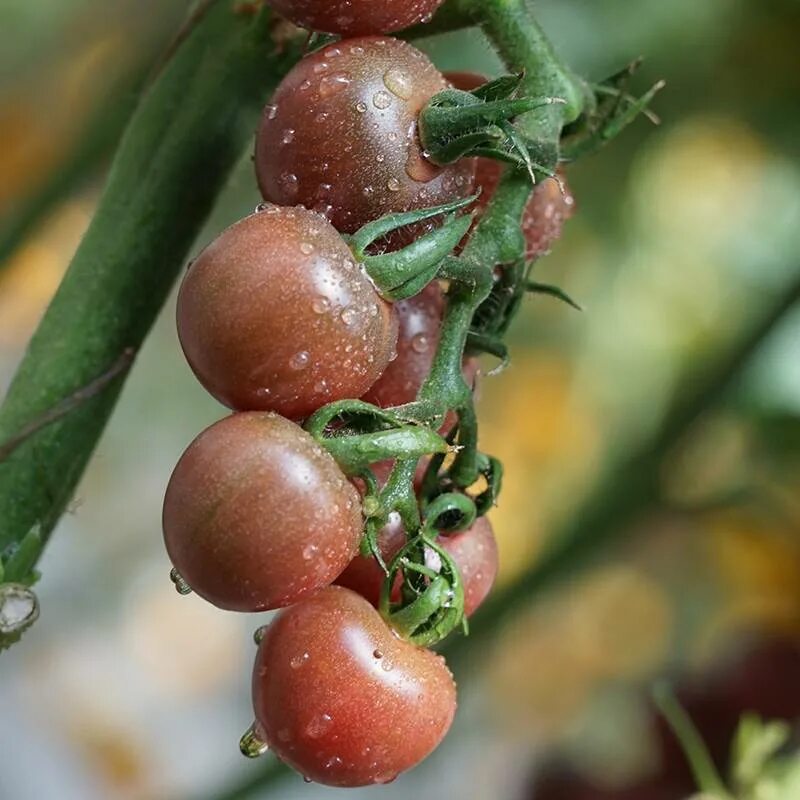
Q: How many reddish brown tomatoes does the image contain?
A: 8